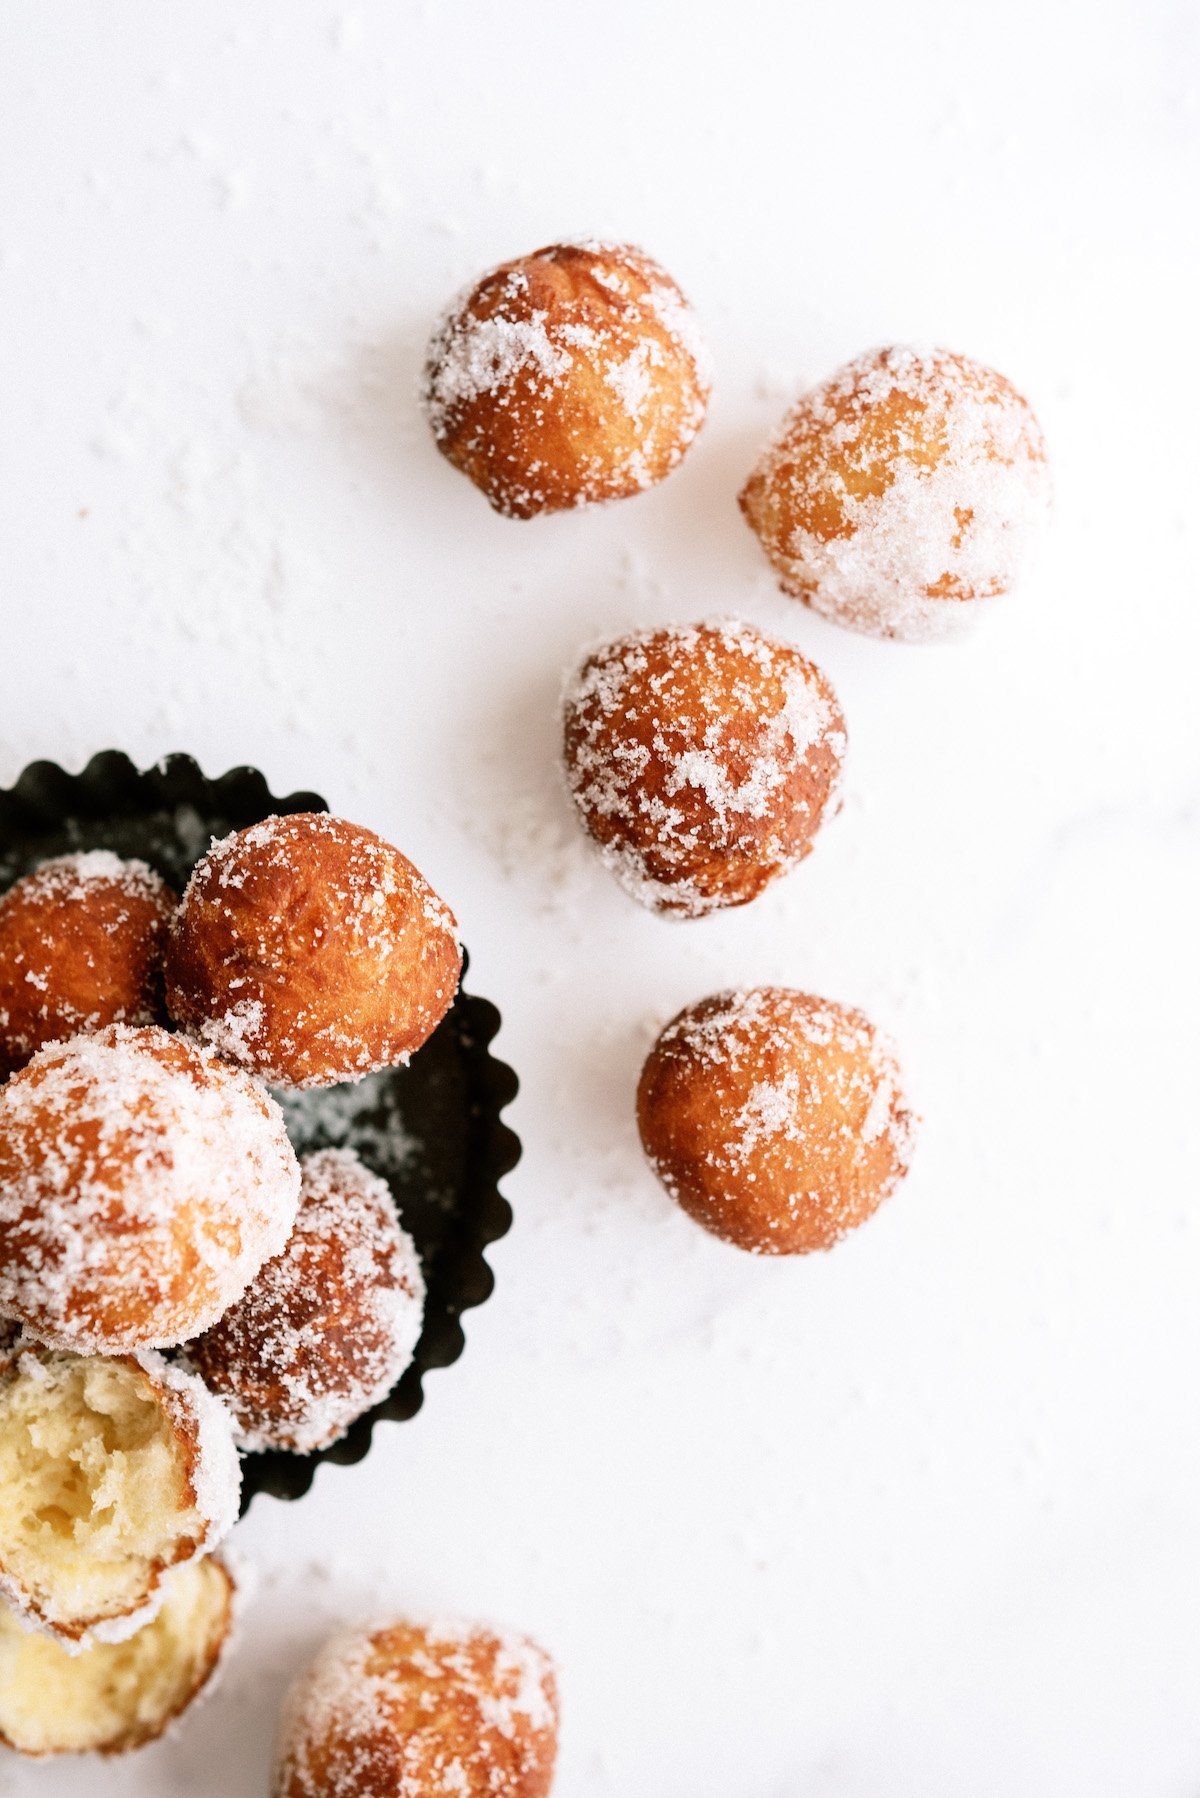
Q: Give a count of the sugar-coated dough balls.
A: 11